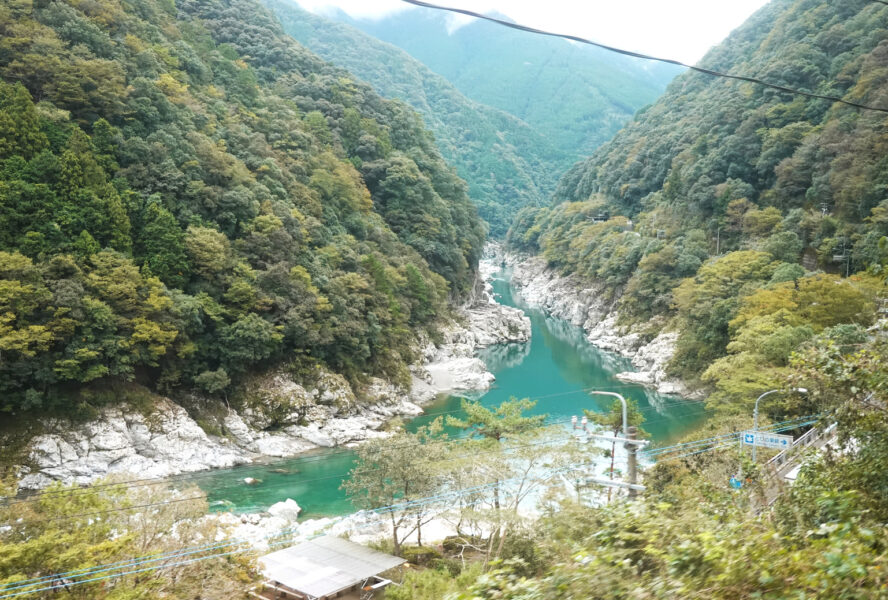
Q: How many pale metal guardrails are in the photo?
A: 1